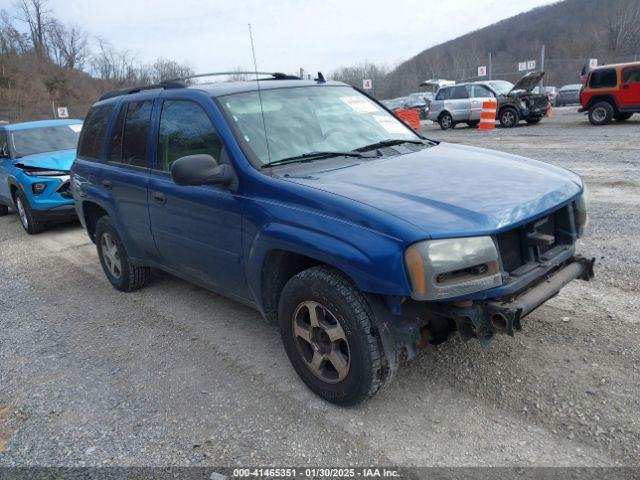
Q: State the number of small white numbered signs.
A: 6